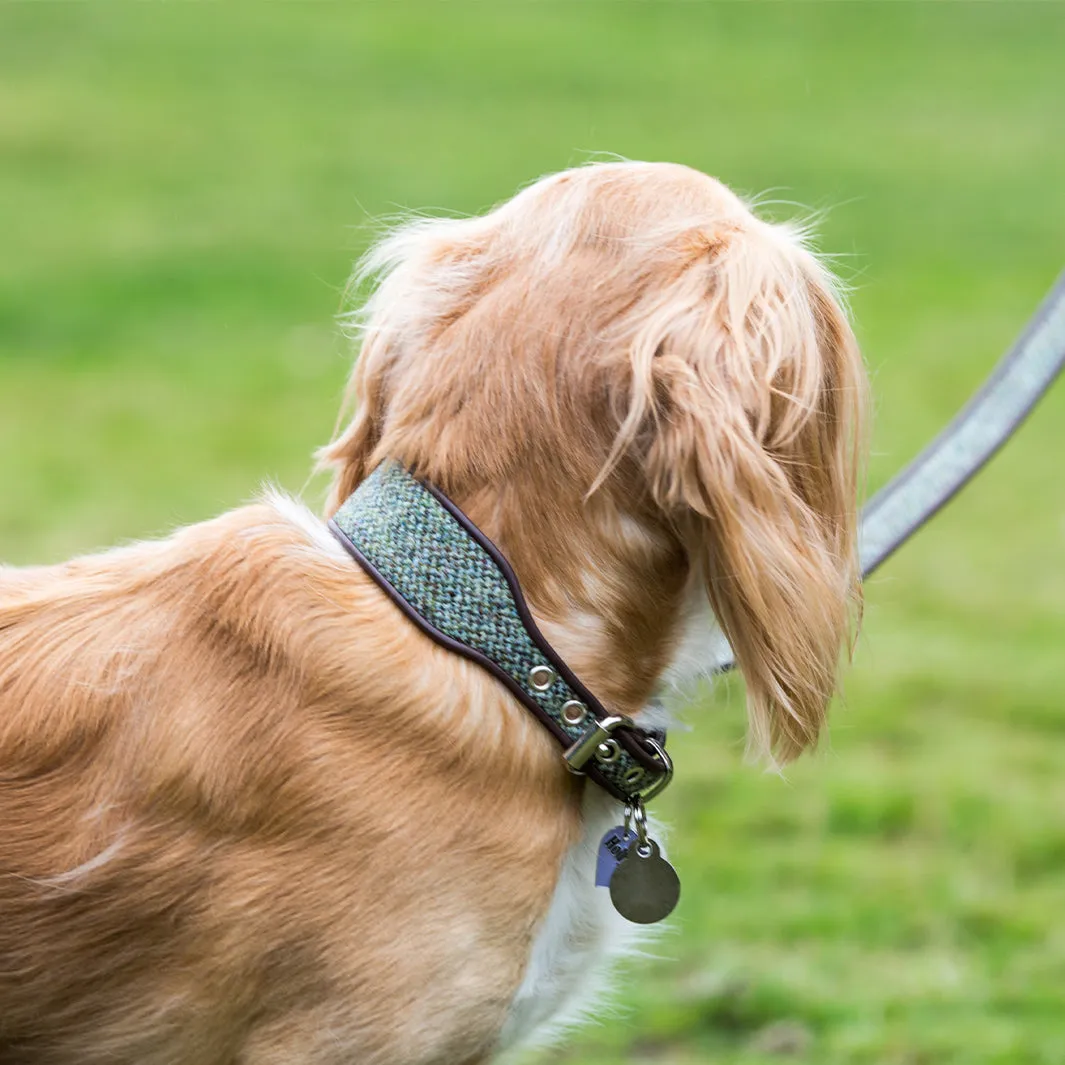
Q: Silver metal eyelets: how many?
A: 4